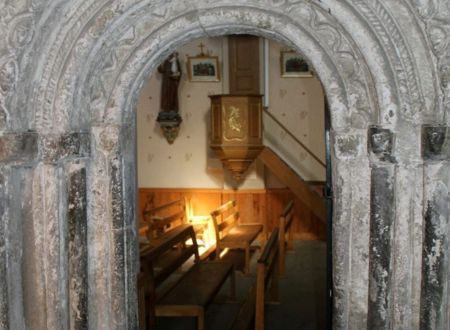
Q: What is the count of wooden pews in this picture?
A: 5